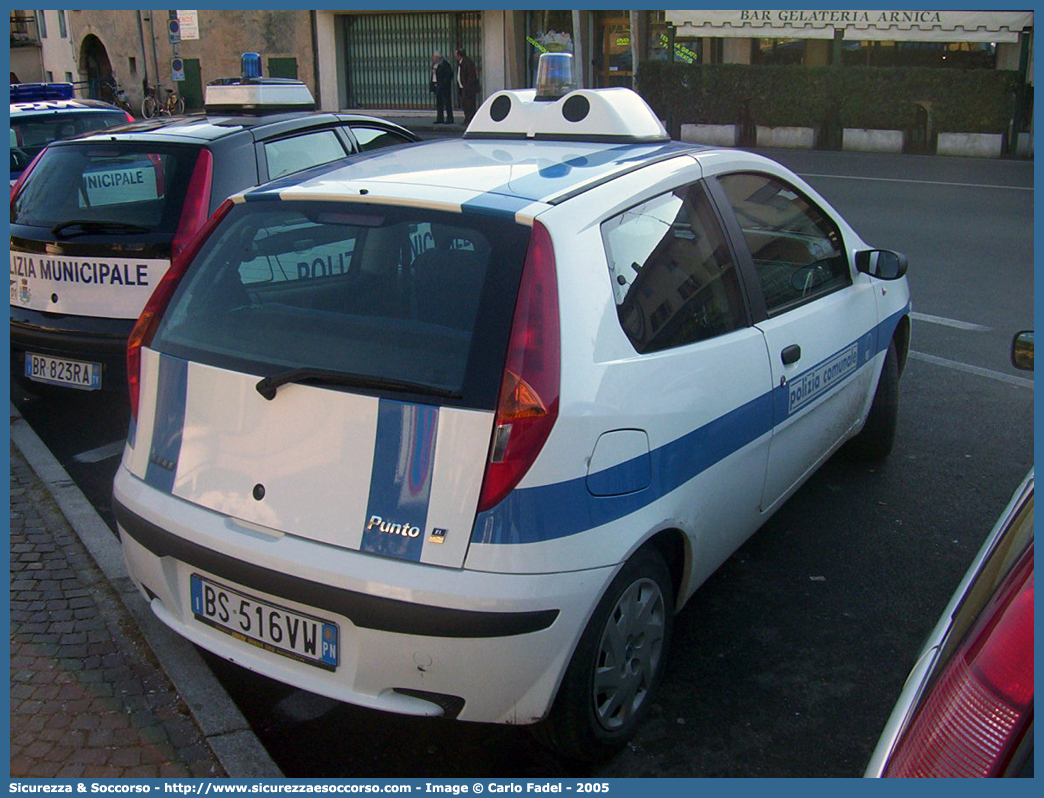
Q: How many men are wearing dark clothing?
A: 2